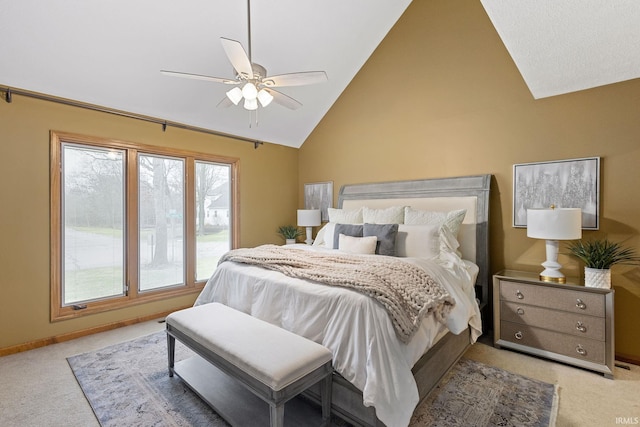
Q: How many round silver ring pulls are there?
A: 6